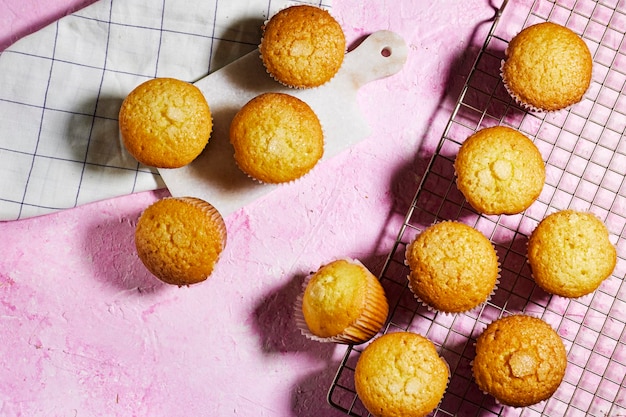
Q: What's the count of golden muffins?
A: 11